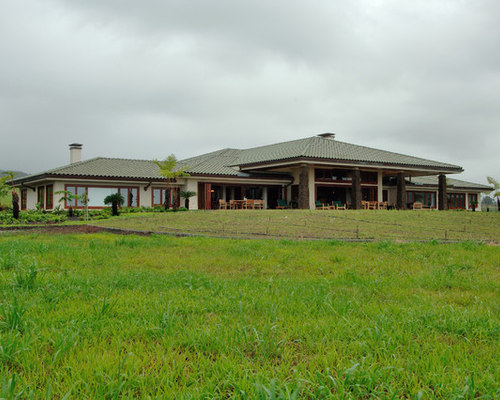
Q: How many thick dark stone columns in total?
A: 4